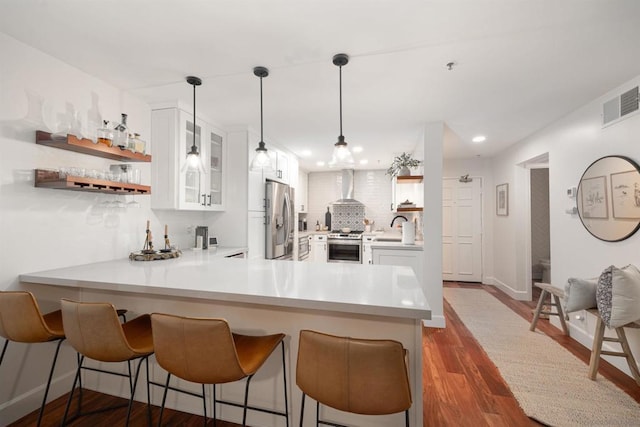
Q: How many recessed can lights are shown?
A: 5